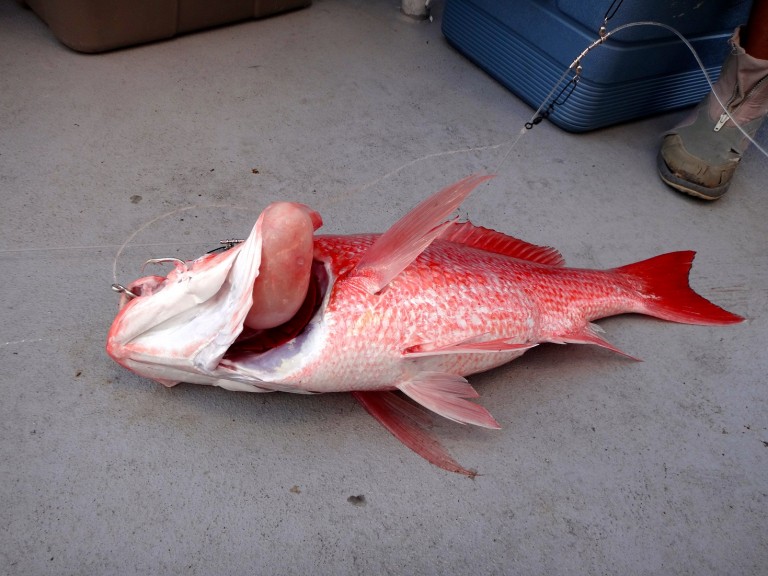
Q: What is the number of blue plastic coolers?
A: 1